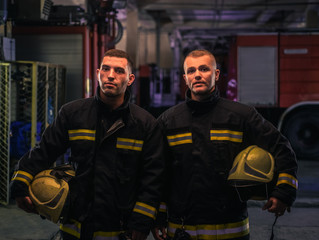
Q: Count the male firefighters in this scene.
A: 2